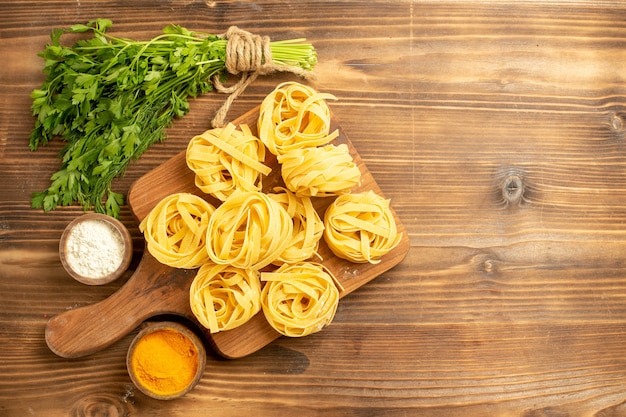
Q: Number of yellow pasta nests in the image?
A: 9